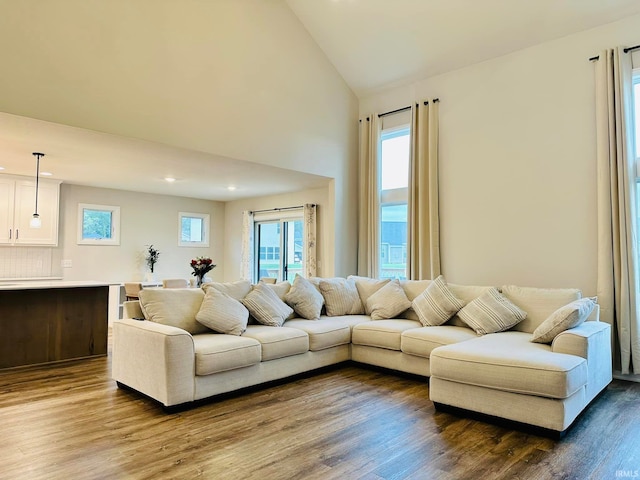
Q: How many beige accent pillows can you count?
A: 8